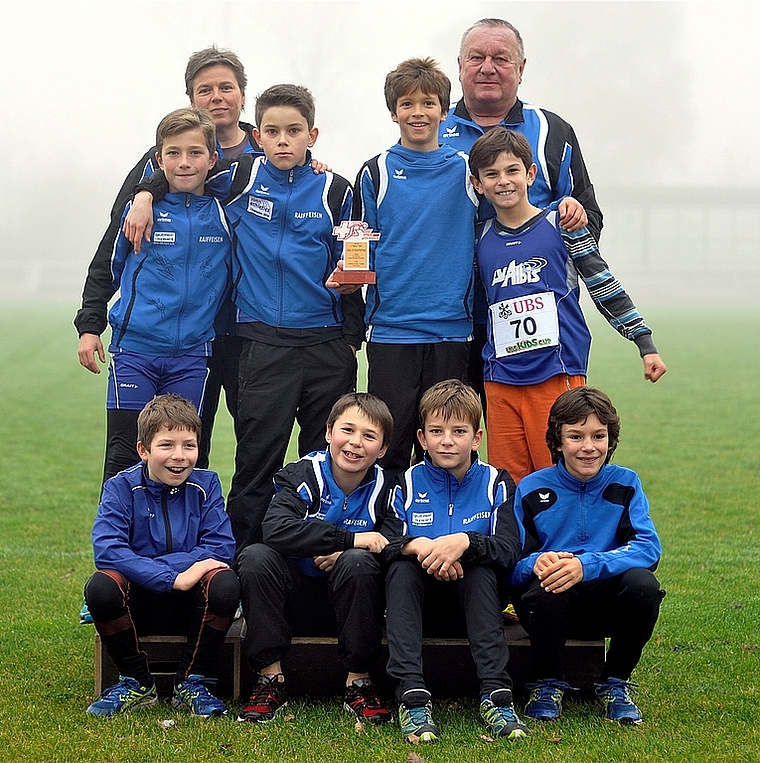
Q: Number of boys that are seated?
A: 4